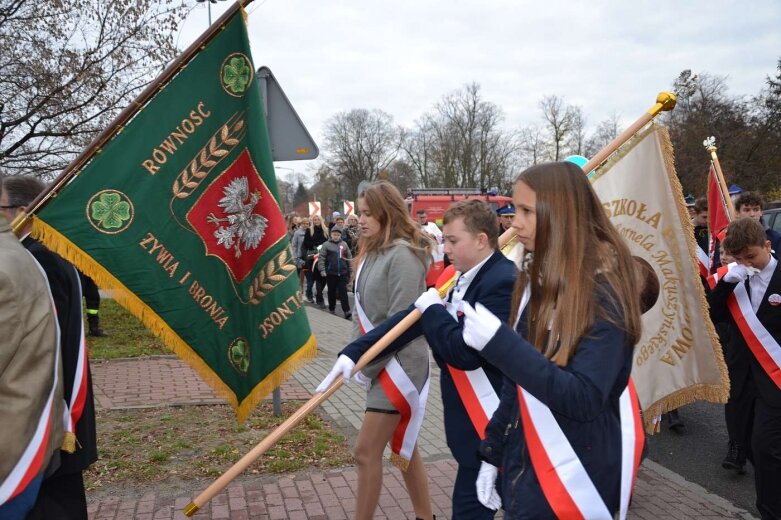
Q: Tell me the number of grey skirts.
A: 1